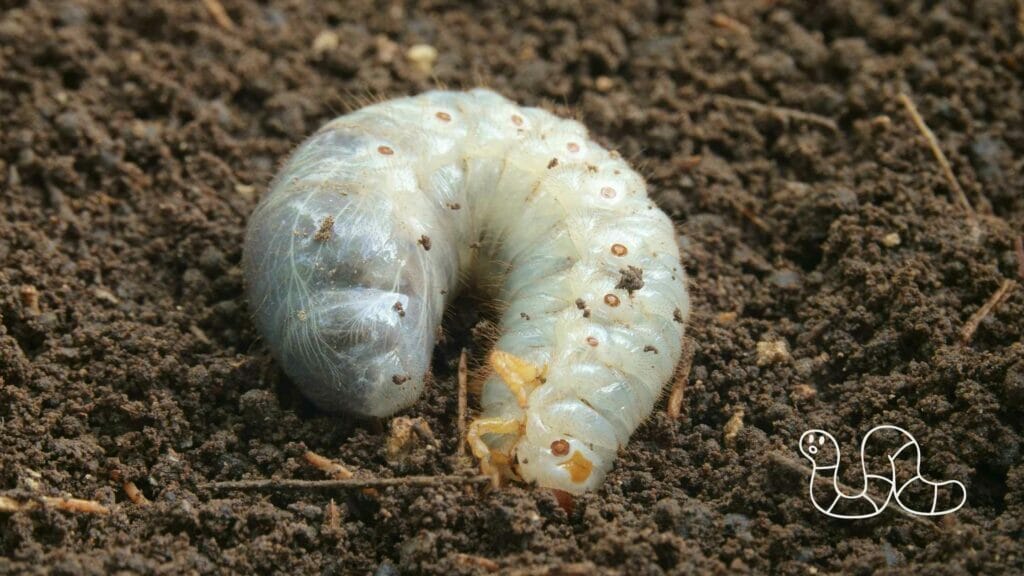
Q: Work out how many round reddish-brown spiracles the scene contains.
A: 9